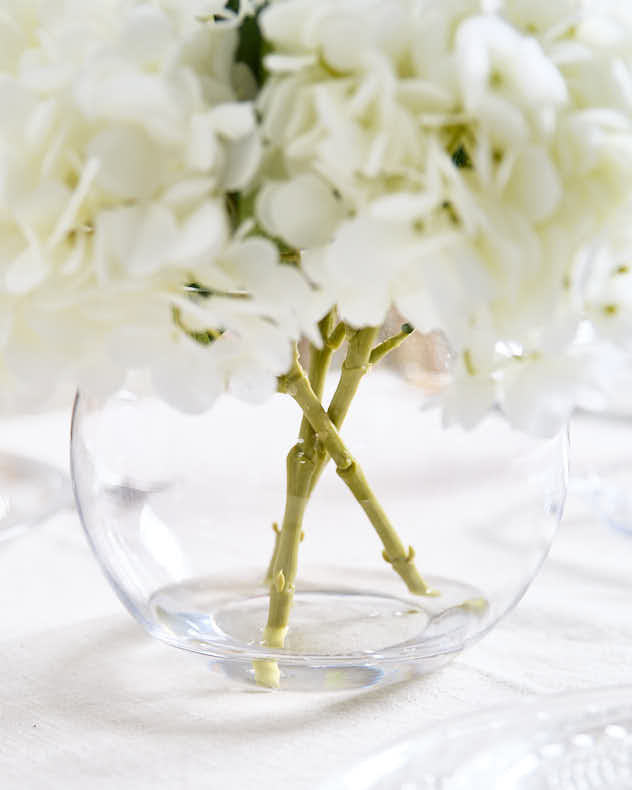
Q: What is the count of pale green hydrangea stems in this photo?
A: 3